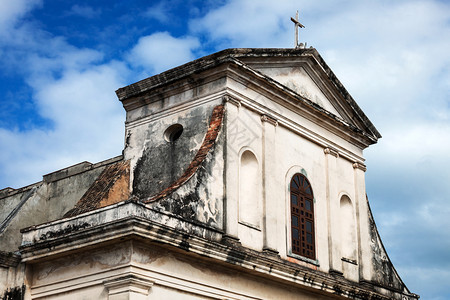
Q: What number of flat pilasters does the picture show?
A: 4